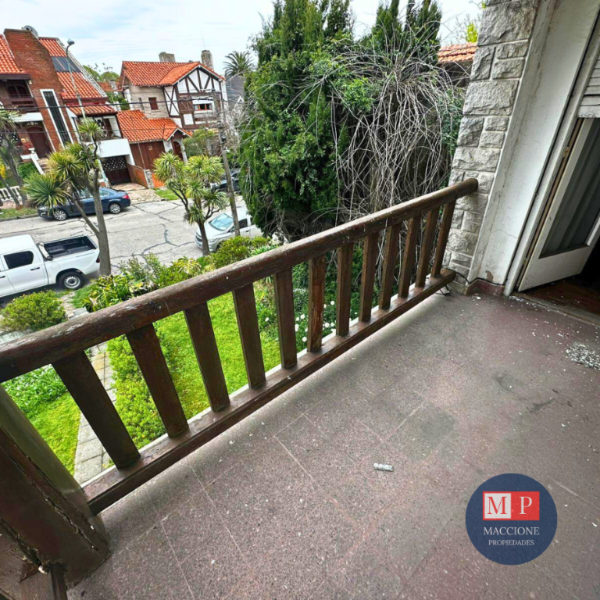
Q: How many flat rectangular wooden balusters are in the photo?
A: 12